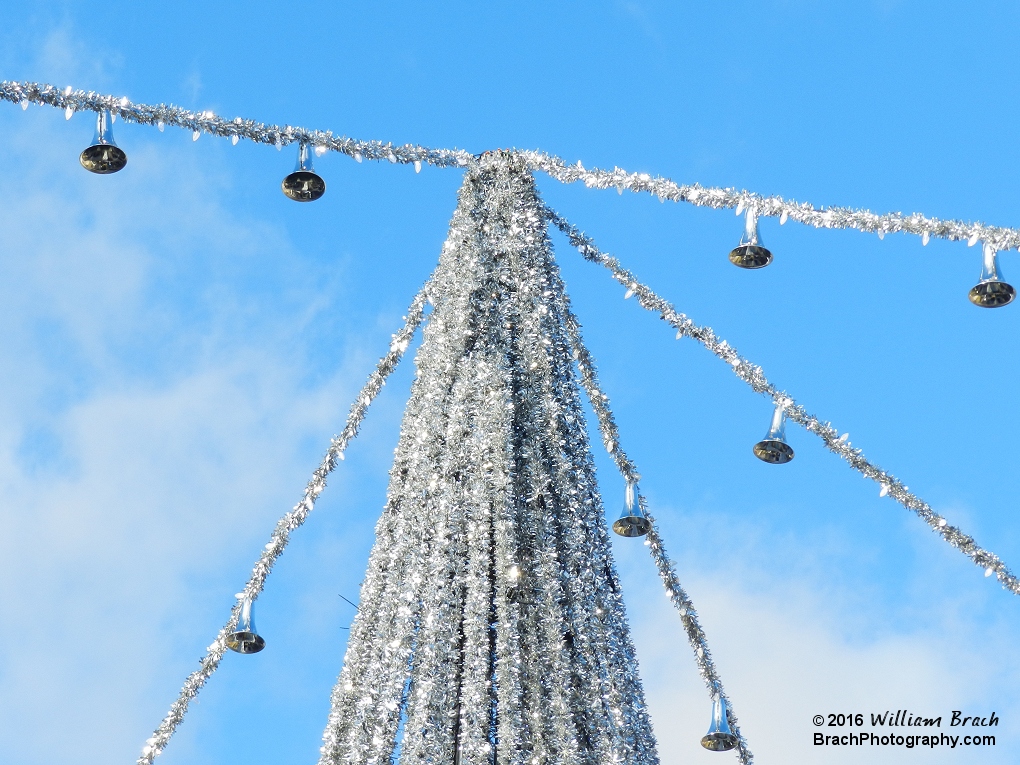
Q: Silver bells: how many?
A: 8